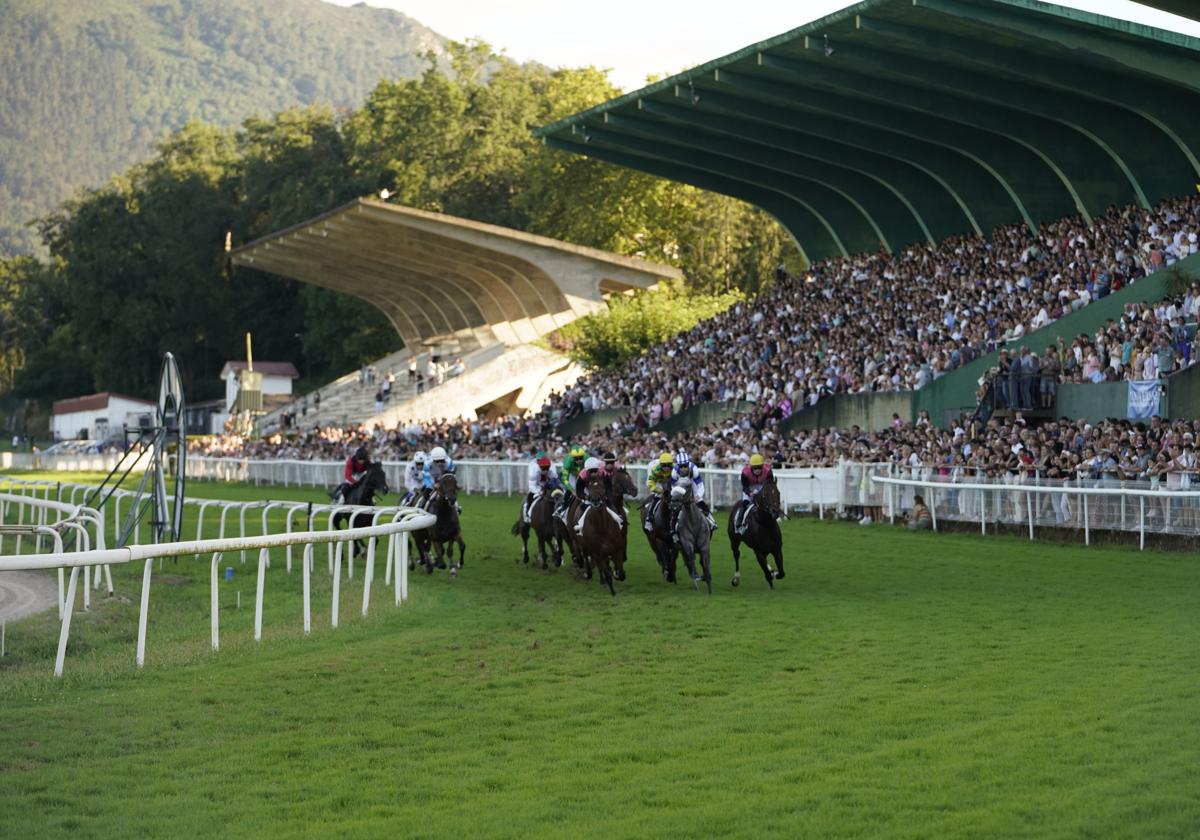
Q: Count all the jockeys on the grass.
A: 10